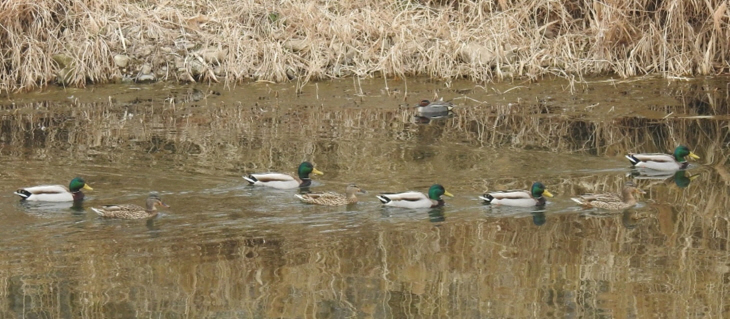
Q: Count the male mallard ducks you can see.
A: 5